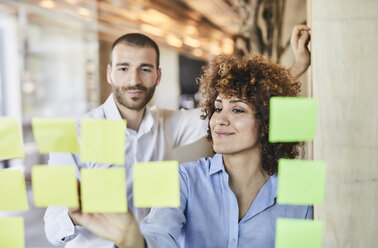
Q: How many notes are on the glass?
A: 11